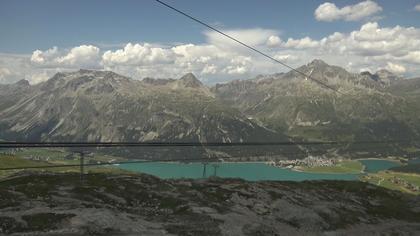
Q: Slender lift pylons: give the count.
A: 3